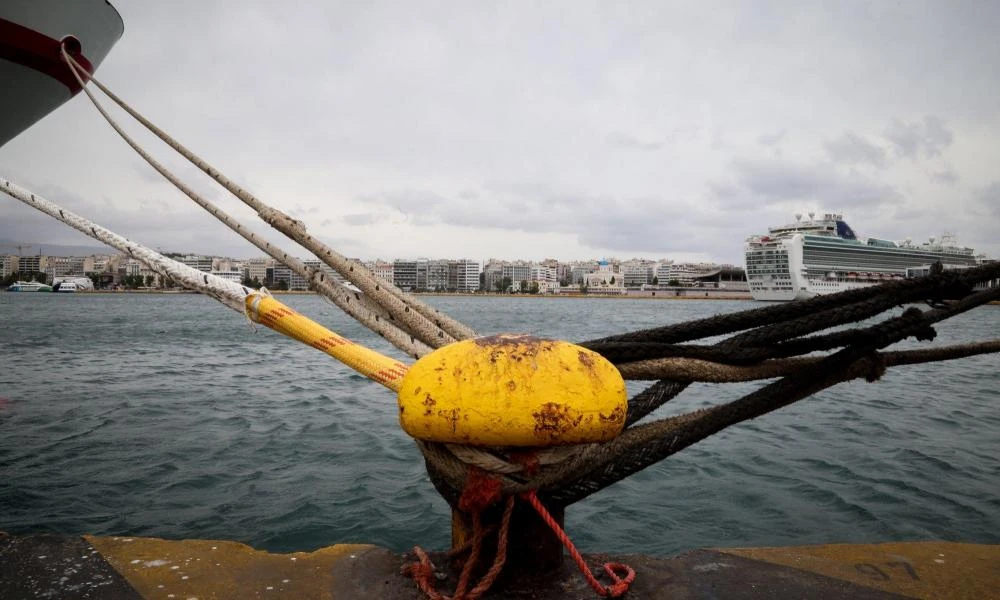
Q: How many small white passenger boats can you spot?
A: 2